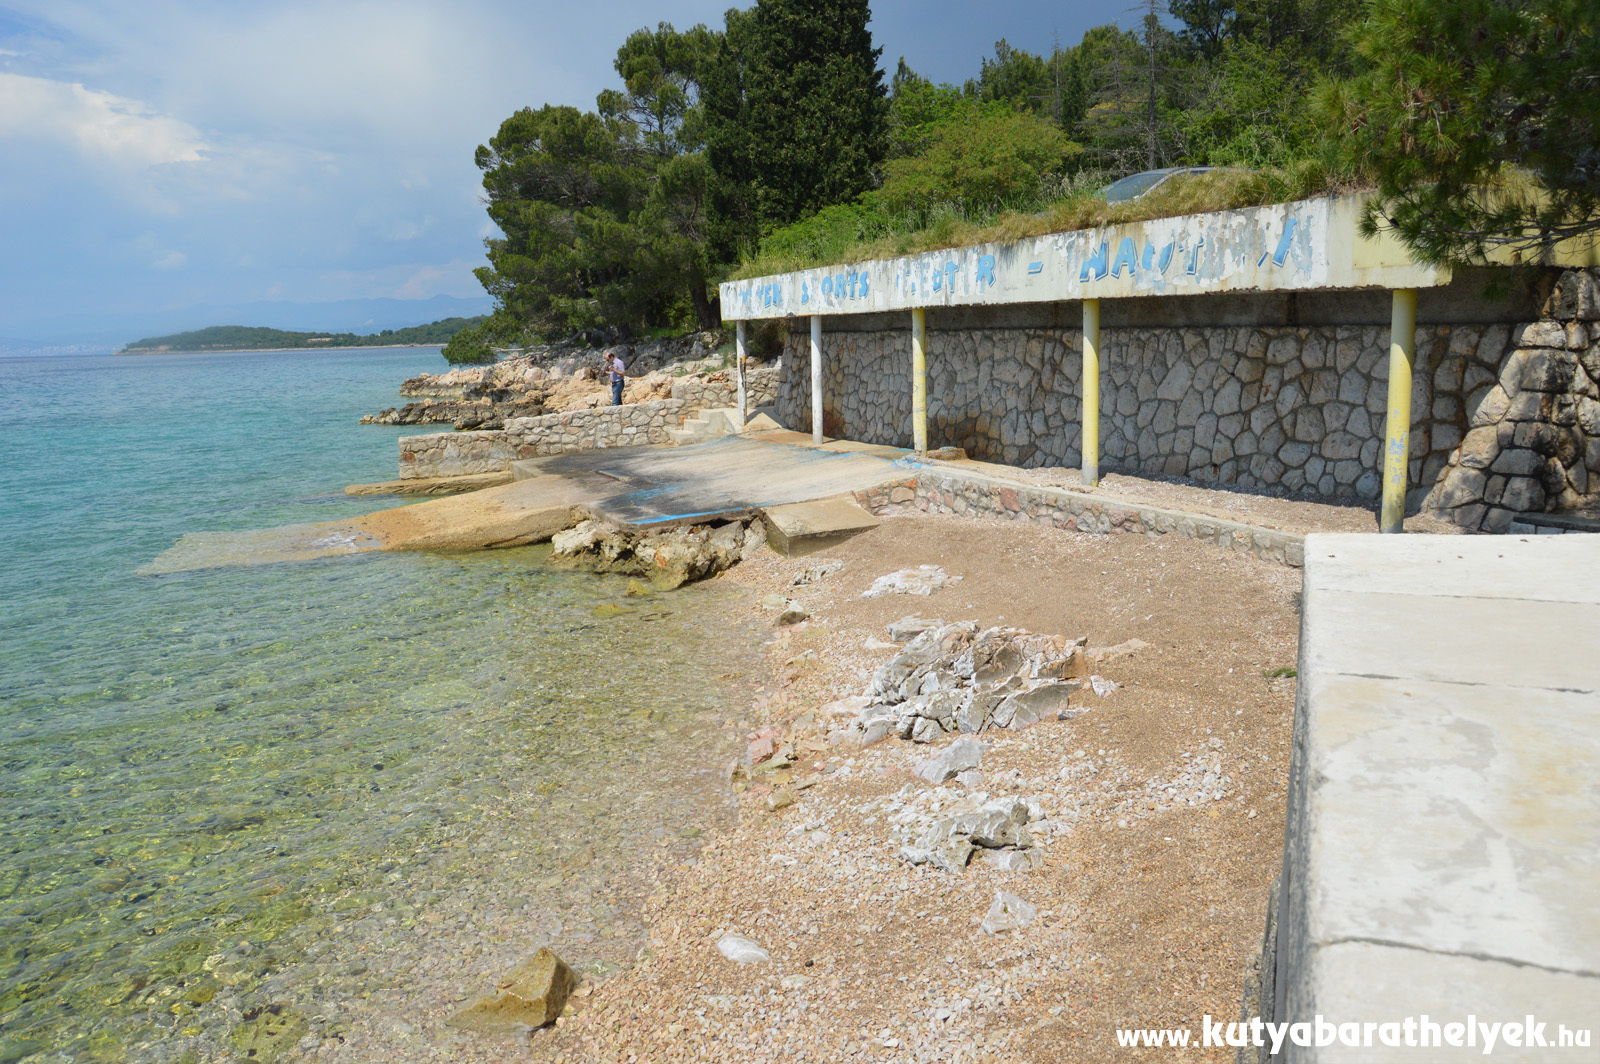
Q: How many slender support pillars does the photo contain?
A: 5